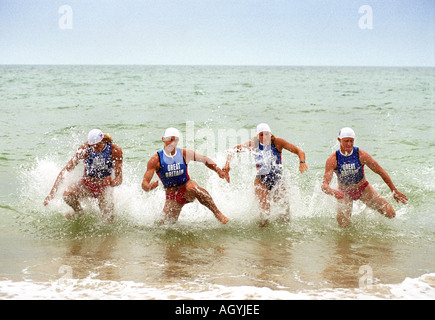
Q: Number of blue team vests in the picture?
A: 4